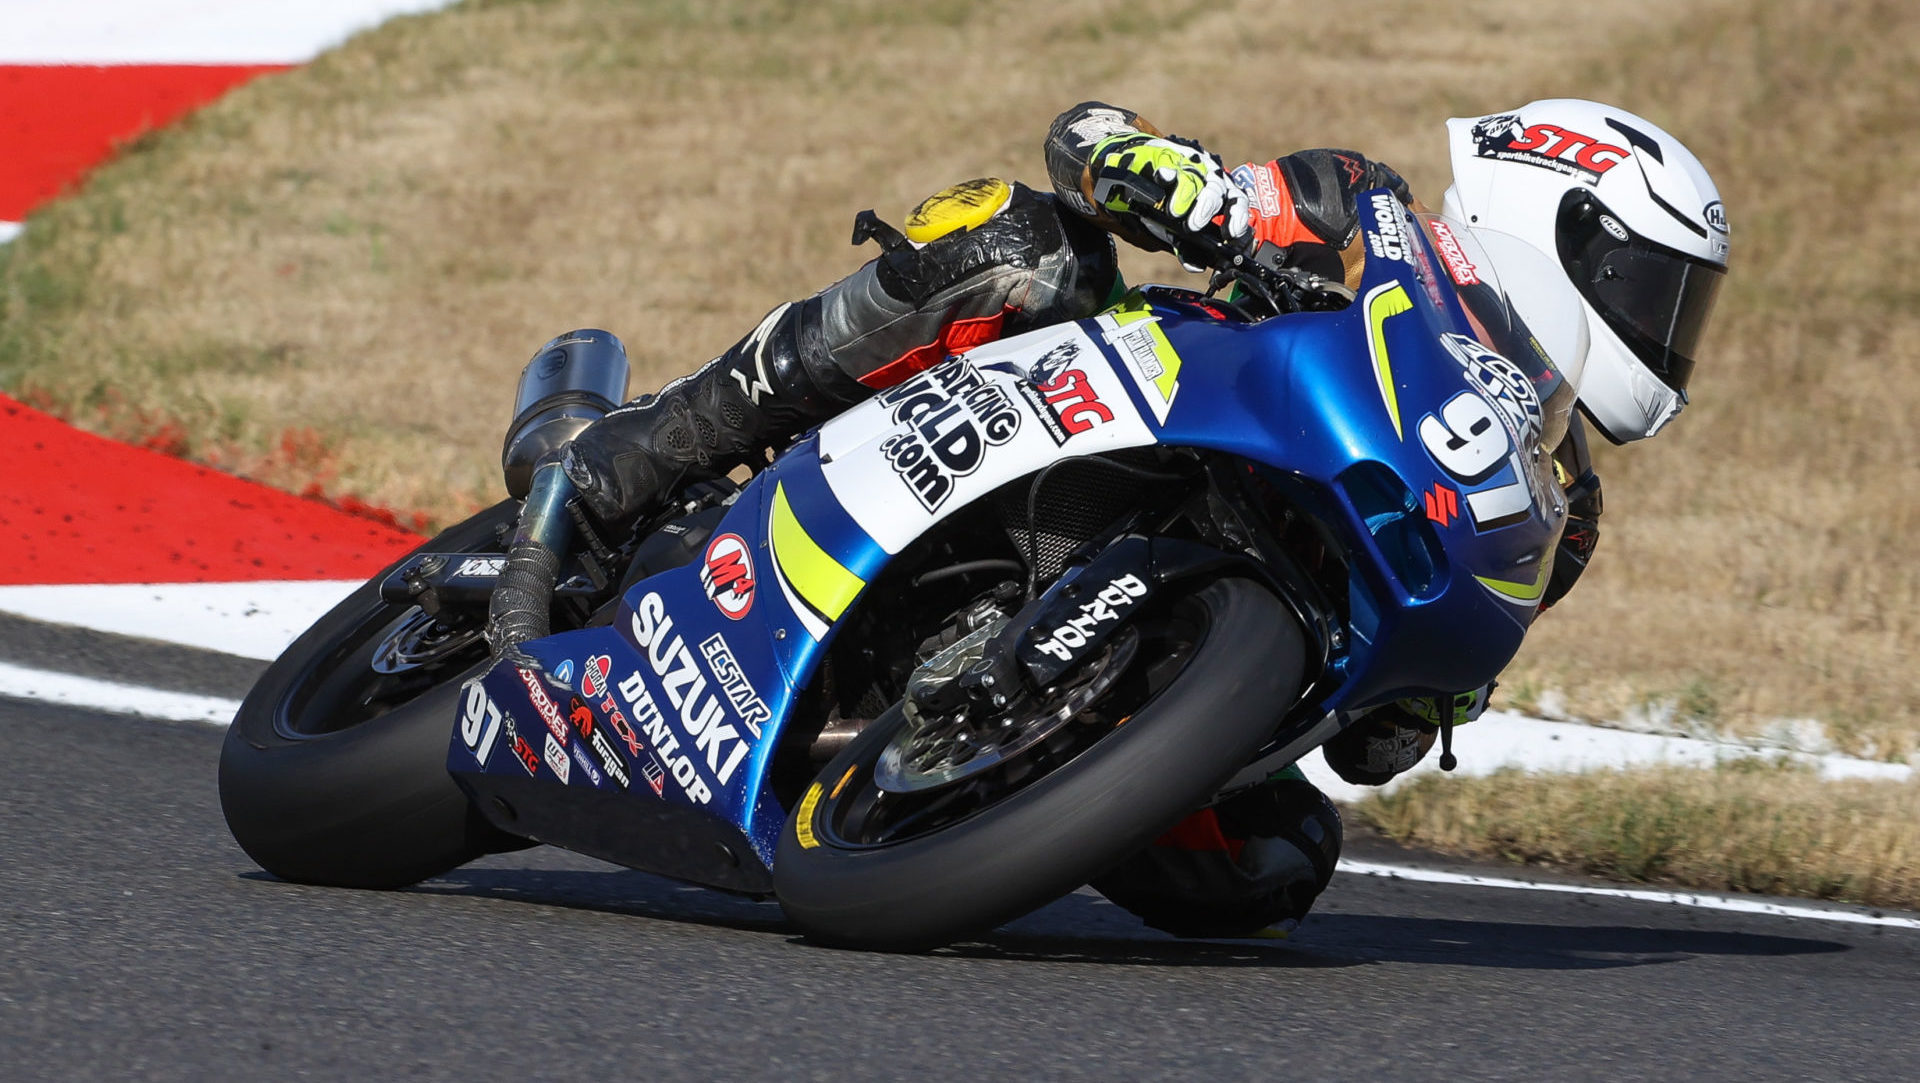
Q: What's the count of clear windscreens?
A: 1